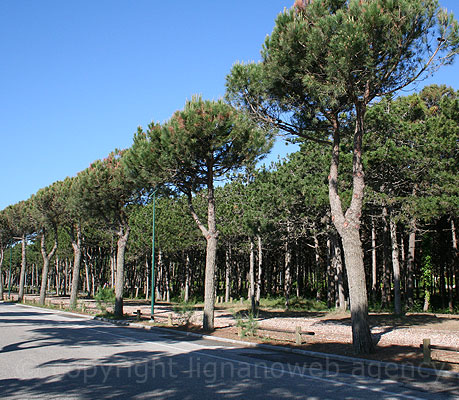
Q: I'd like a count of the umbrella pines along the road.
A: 7